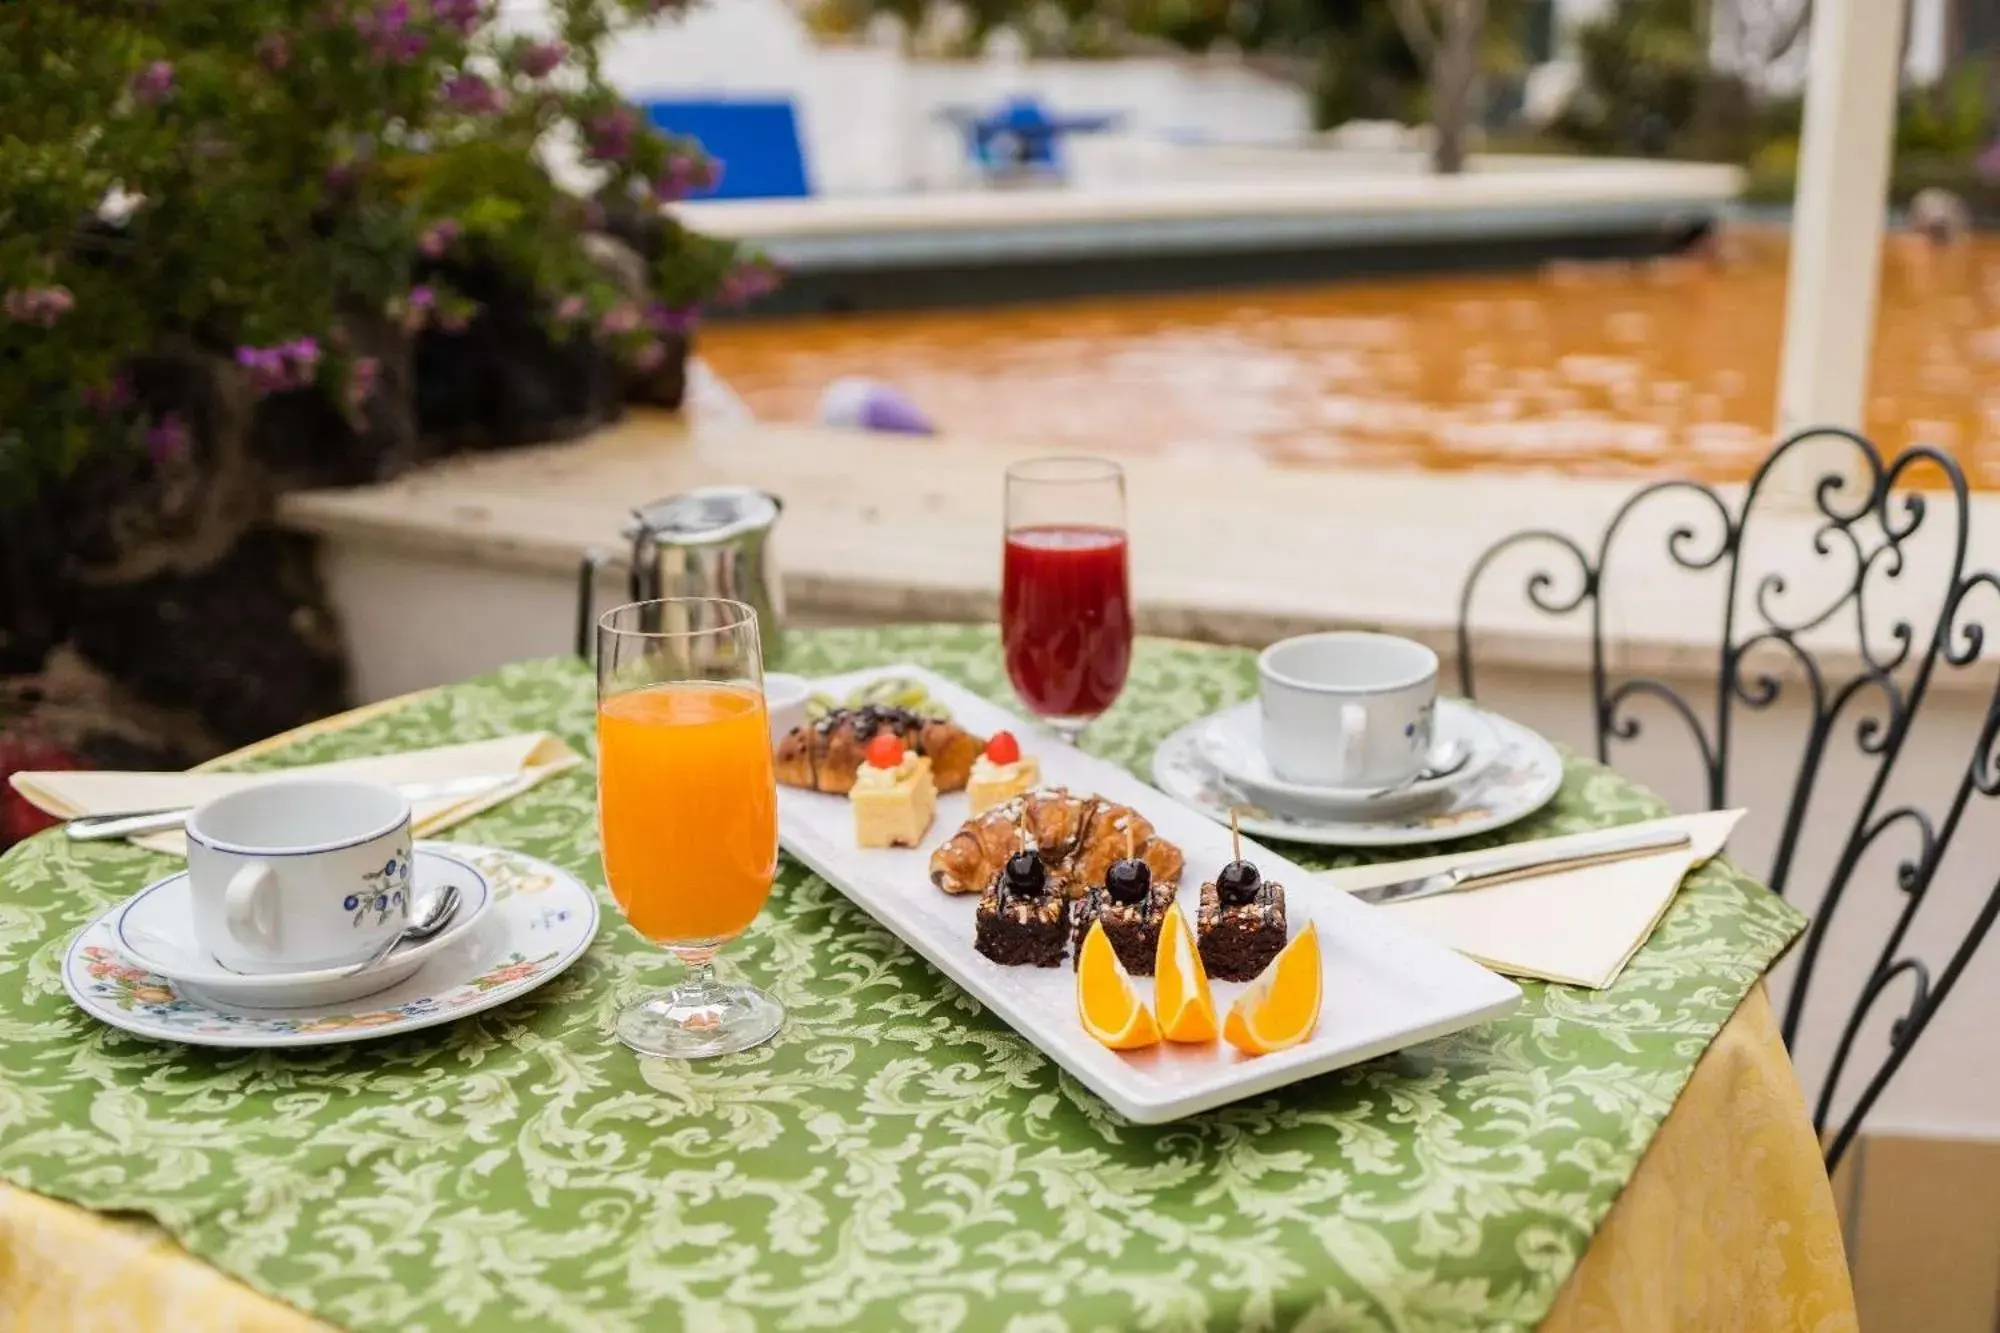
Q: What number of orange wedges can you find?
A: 3